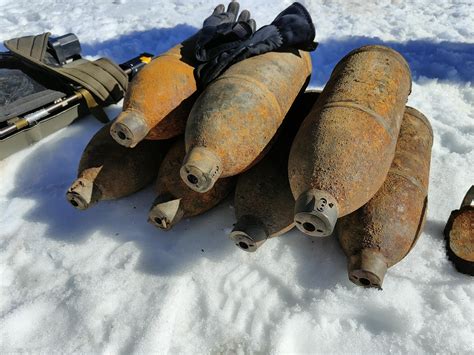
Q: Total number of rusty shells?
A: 7